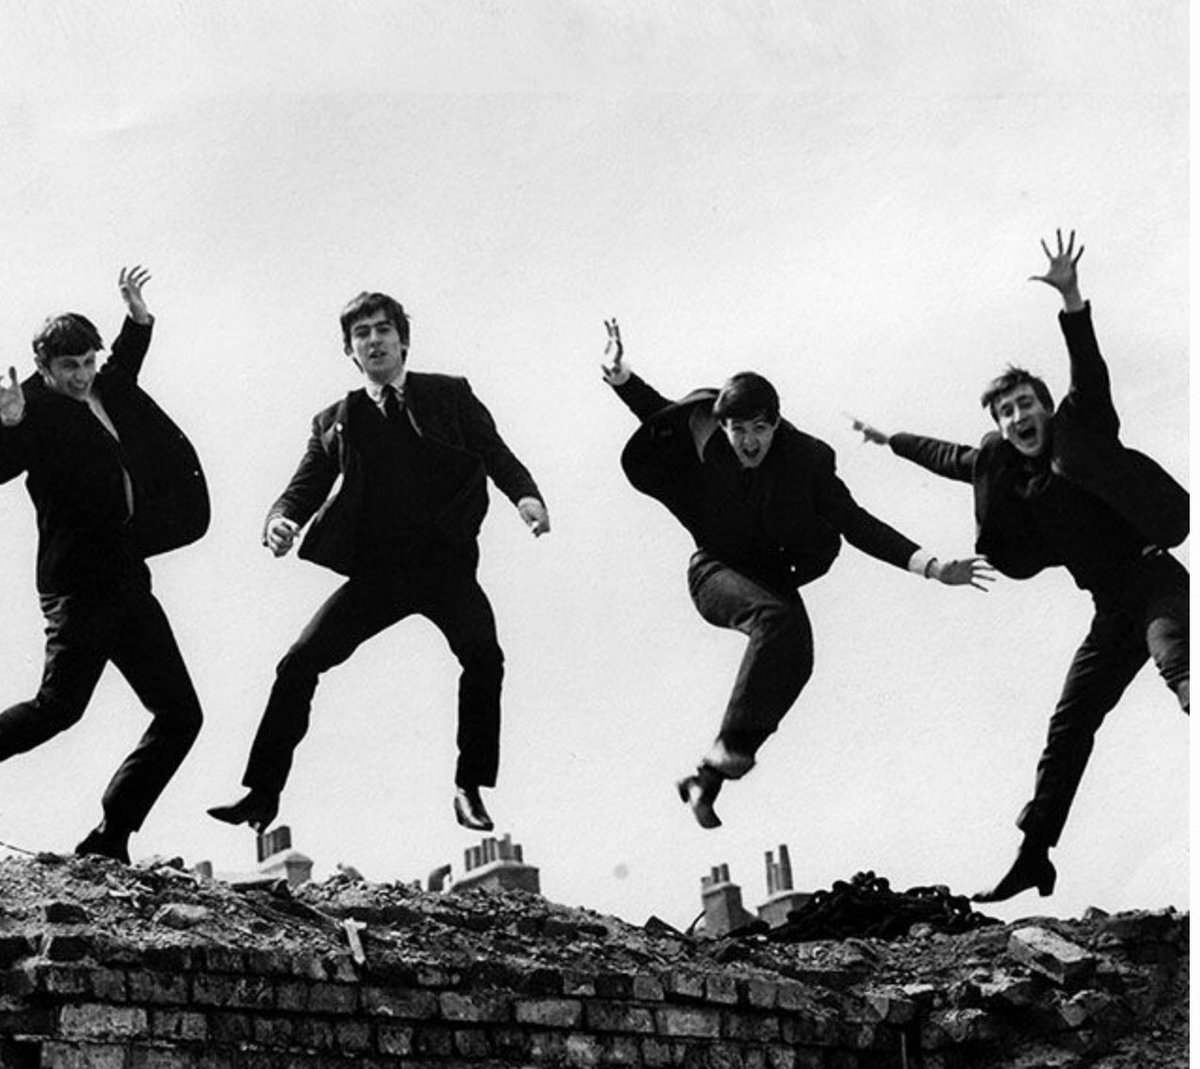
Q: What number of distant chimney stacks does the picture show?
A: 4